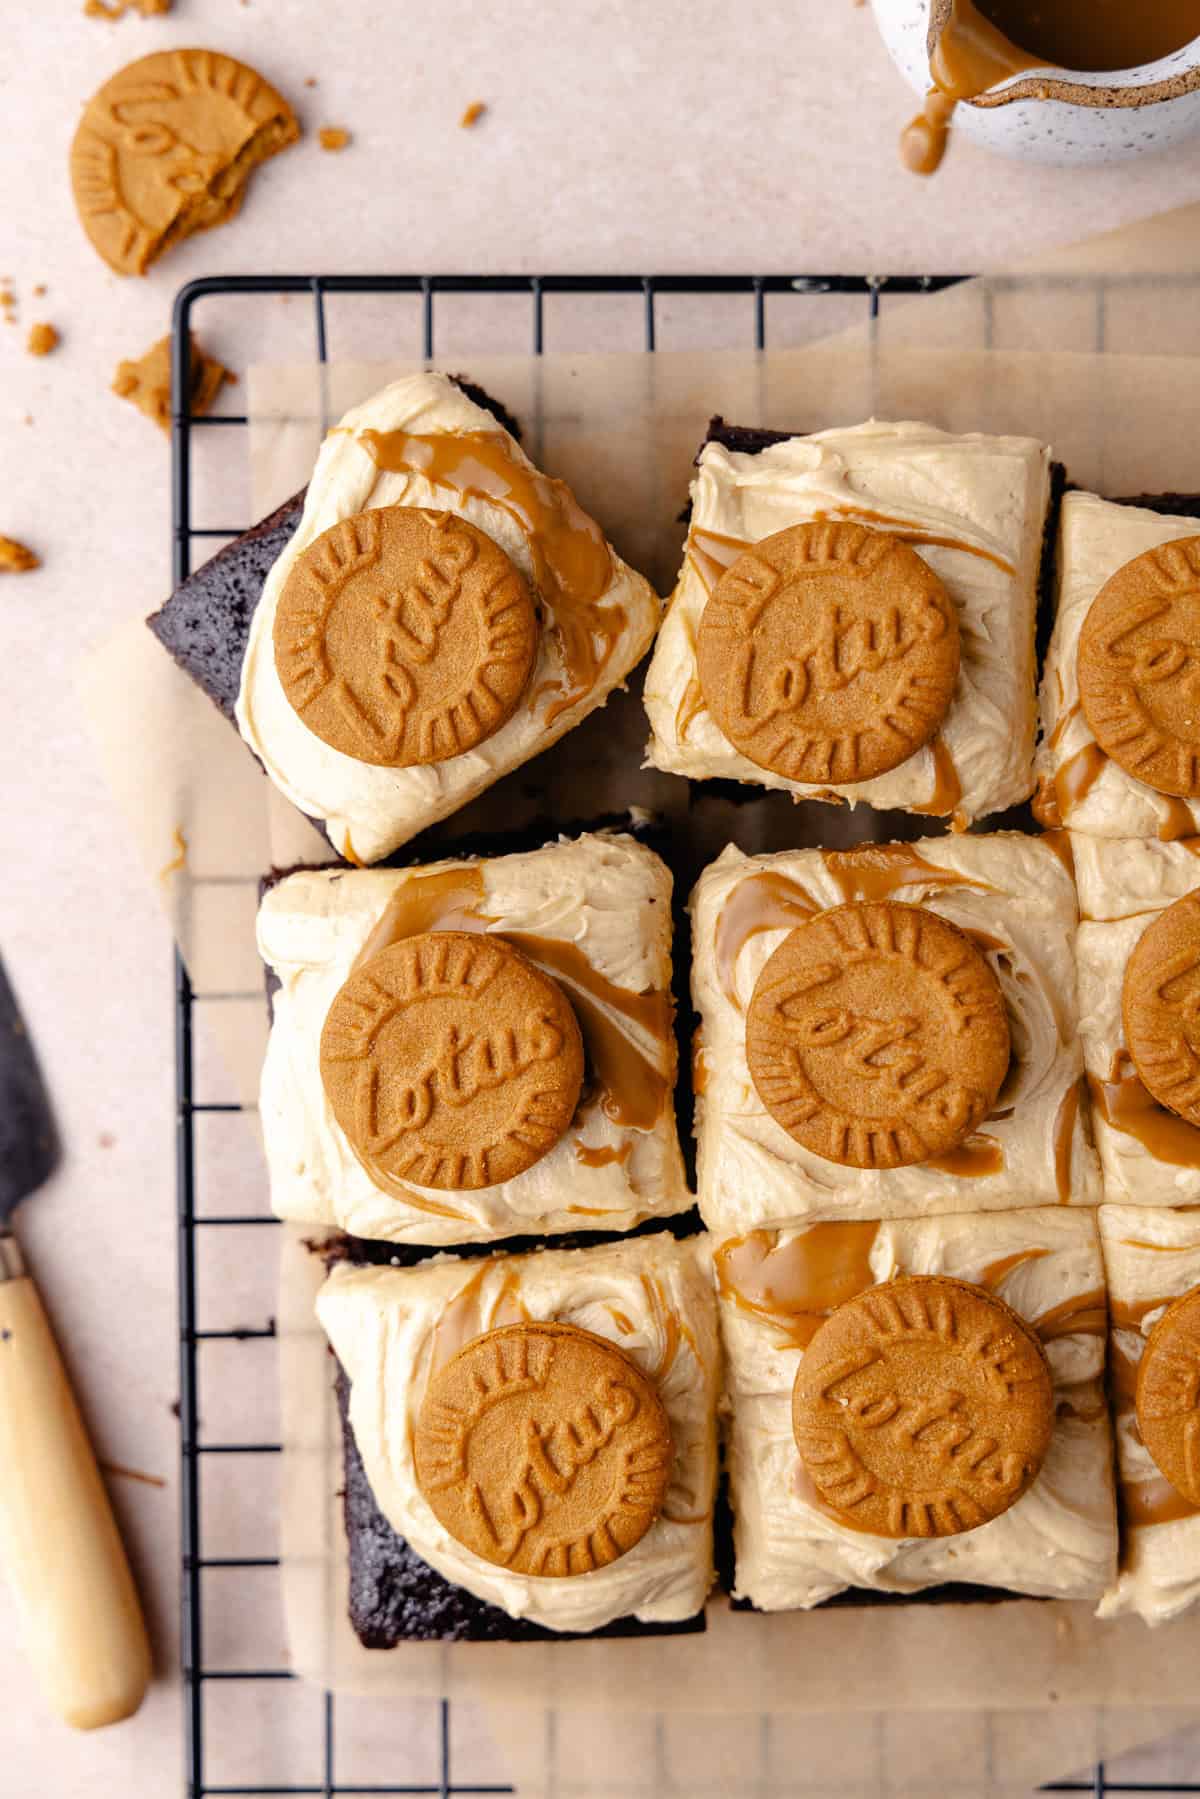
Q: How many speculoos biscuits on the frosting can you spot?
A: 9